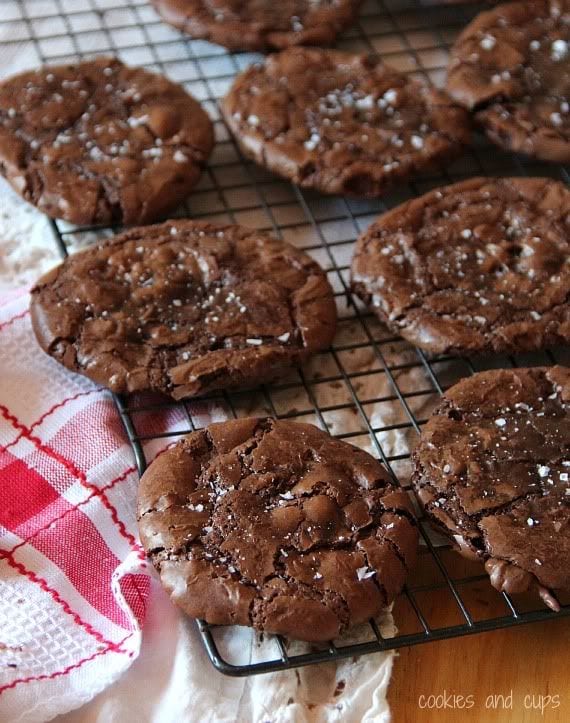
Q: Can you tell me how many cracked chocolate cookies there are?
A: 8